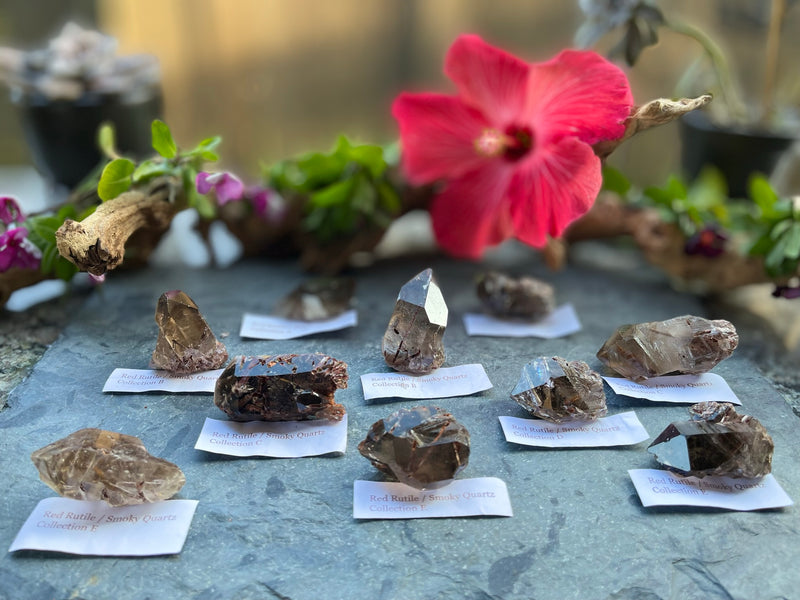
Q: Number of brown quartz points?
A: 10